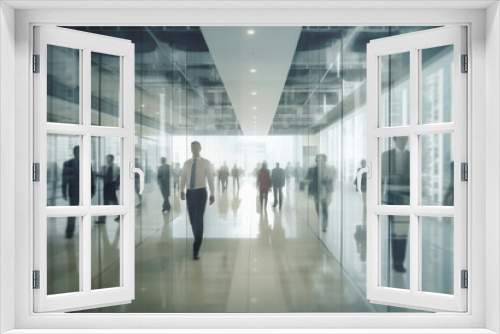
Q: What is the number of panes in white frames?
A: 12